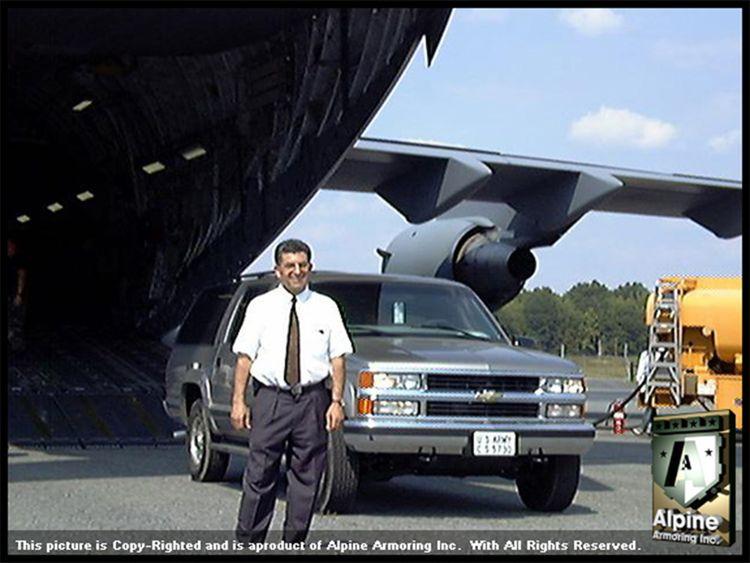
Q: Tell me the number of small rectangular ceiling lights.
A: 6